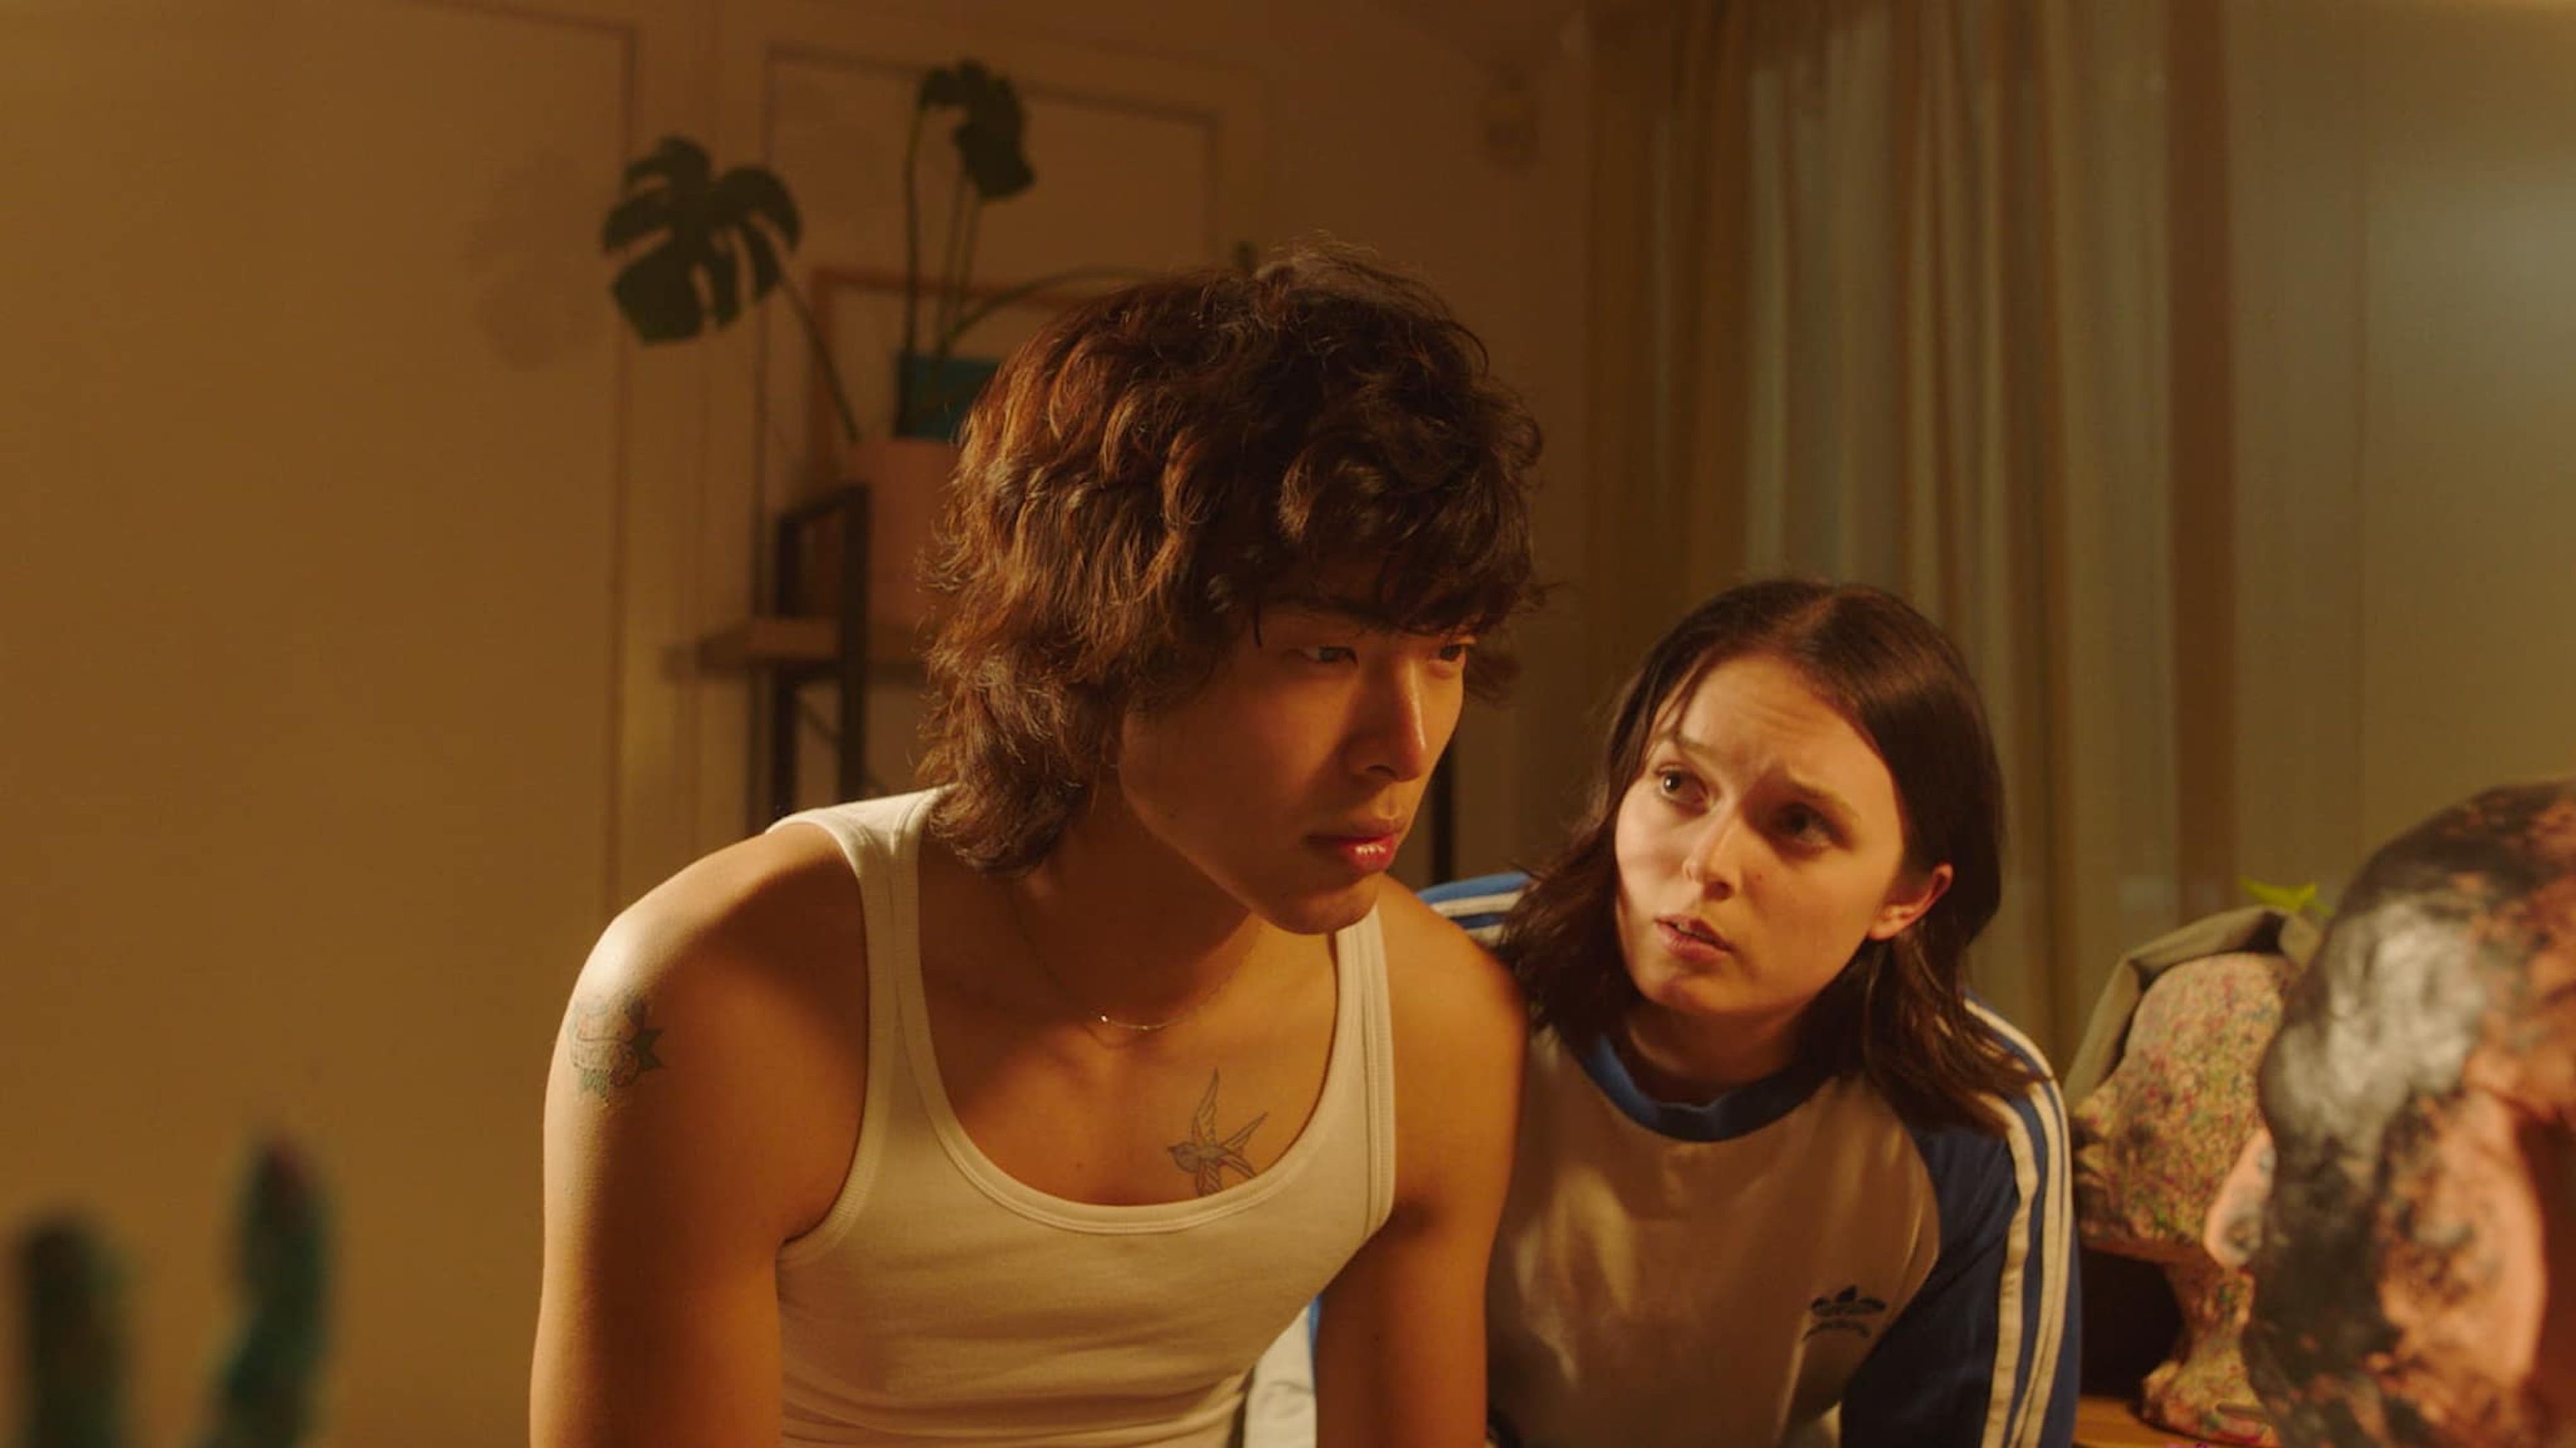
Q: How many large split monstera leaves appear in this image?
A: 2